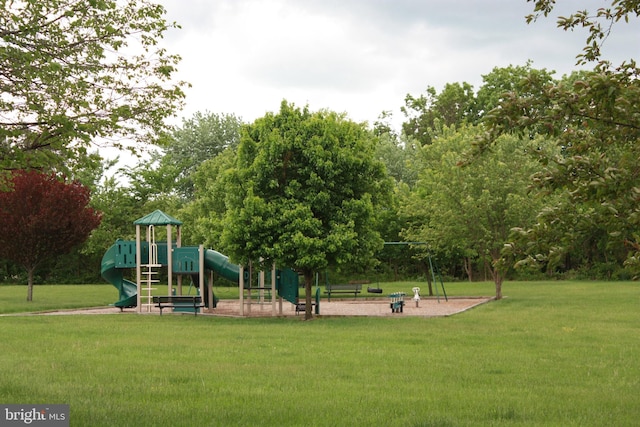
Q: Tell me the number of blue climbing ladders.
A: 0